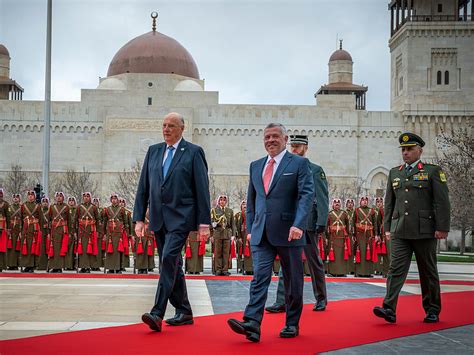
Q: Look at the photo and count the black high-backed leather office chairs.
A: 0